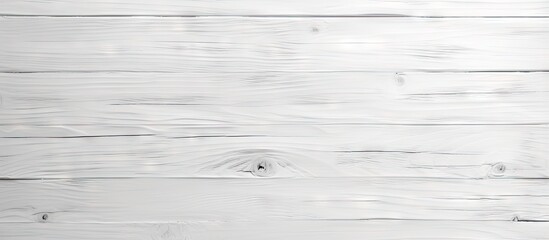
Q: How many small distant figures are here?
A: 0